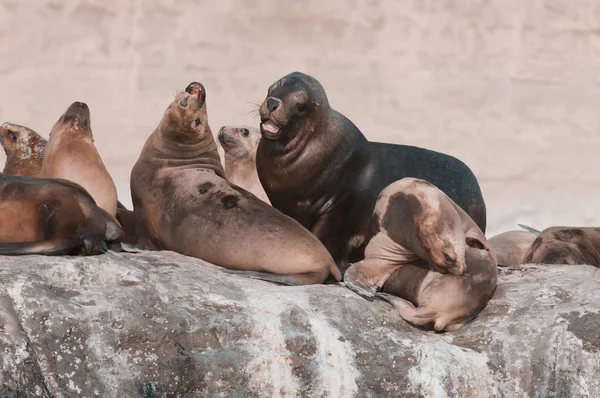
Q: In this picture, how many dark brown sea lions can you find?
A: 1